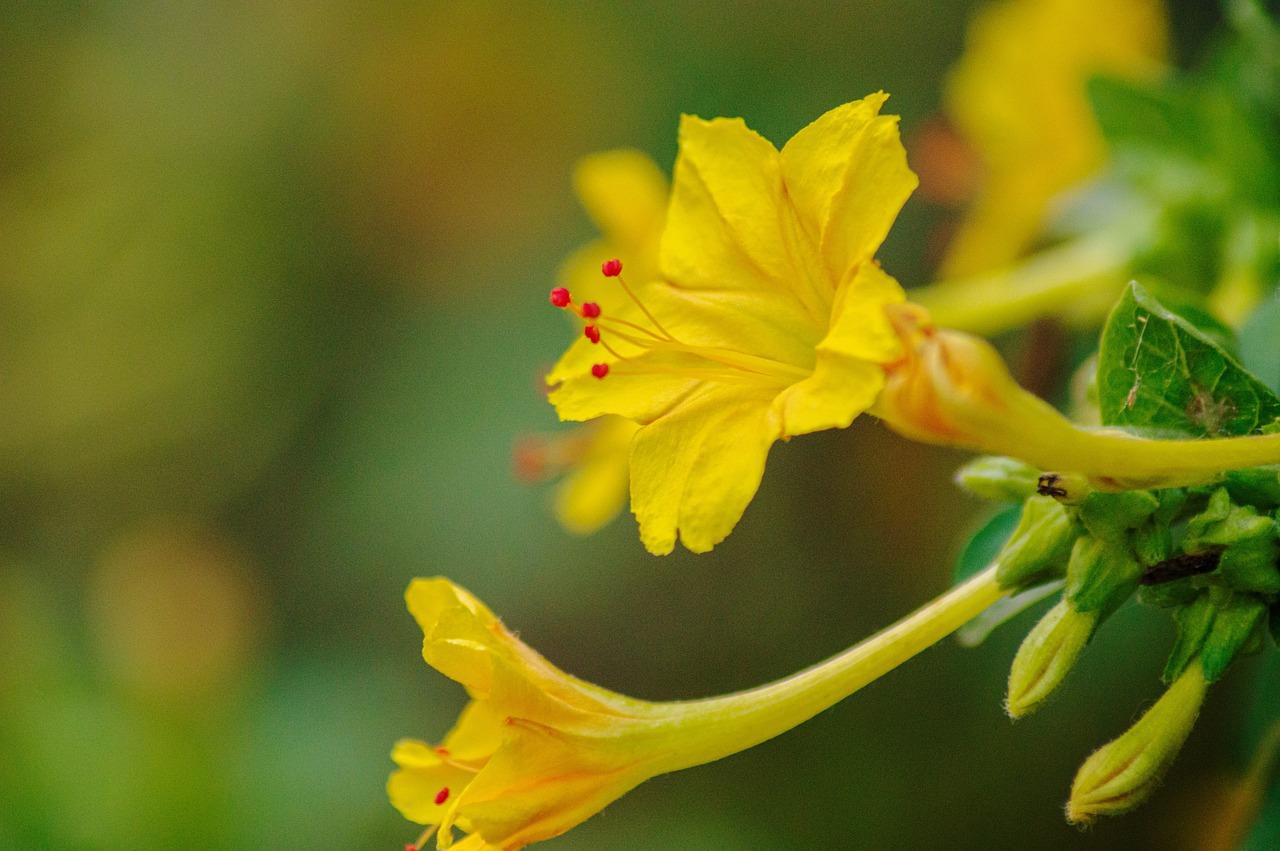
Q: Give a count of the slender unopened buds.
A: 2